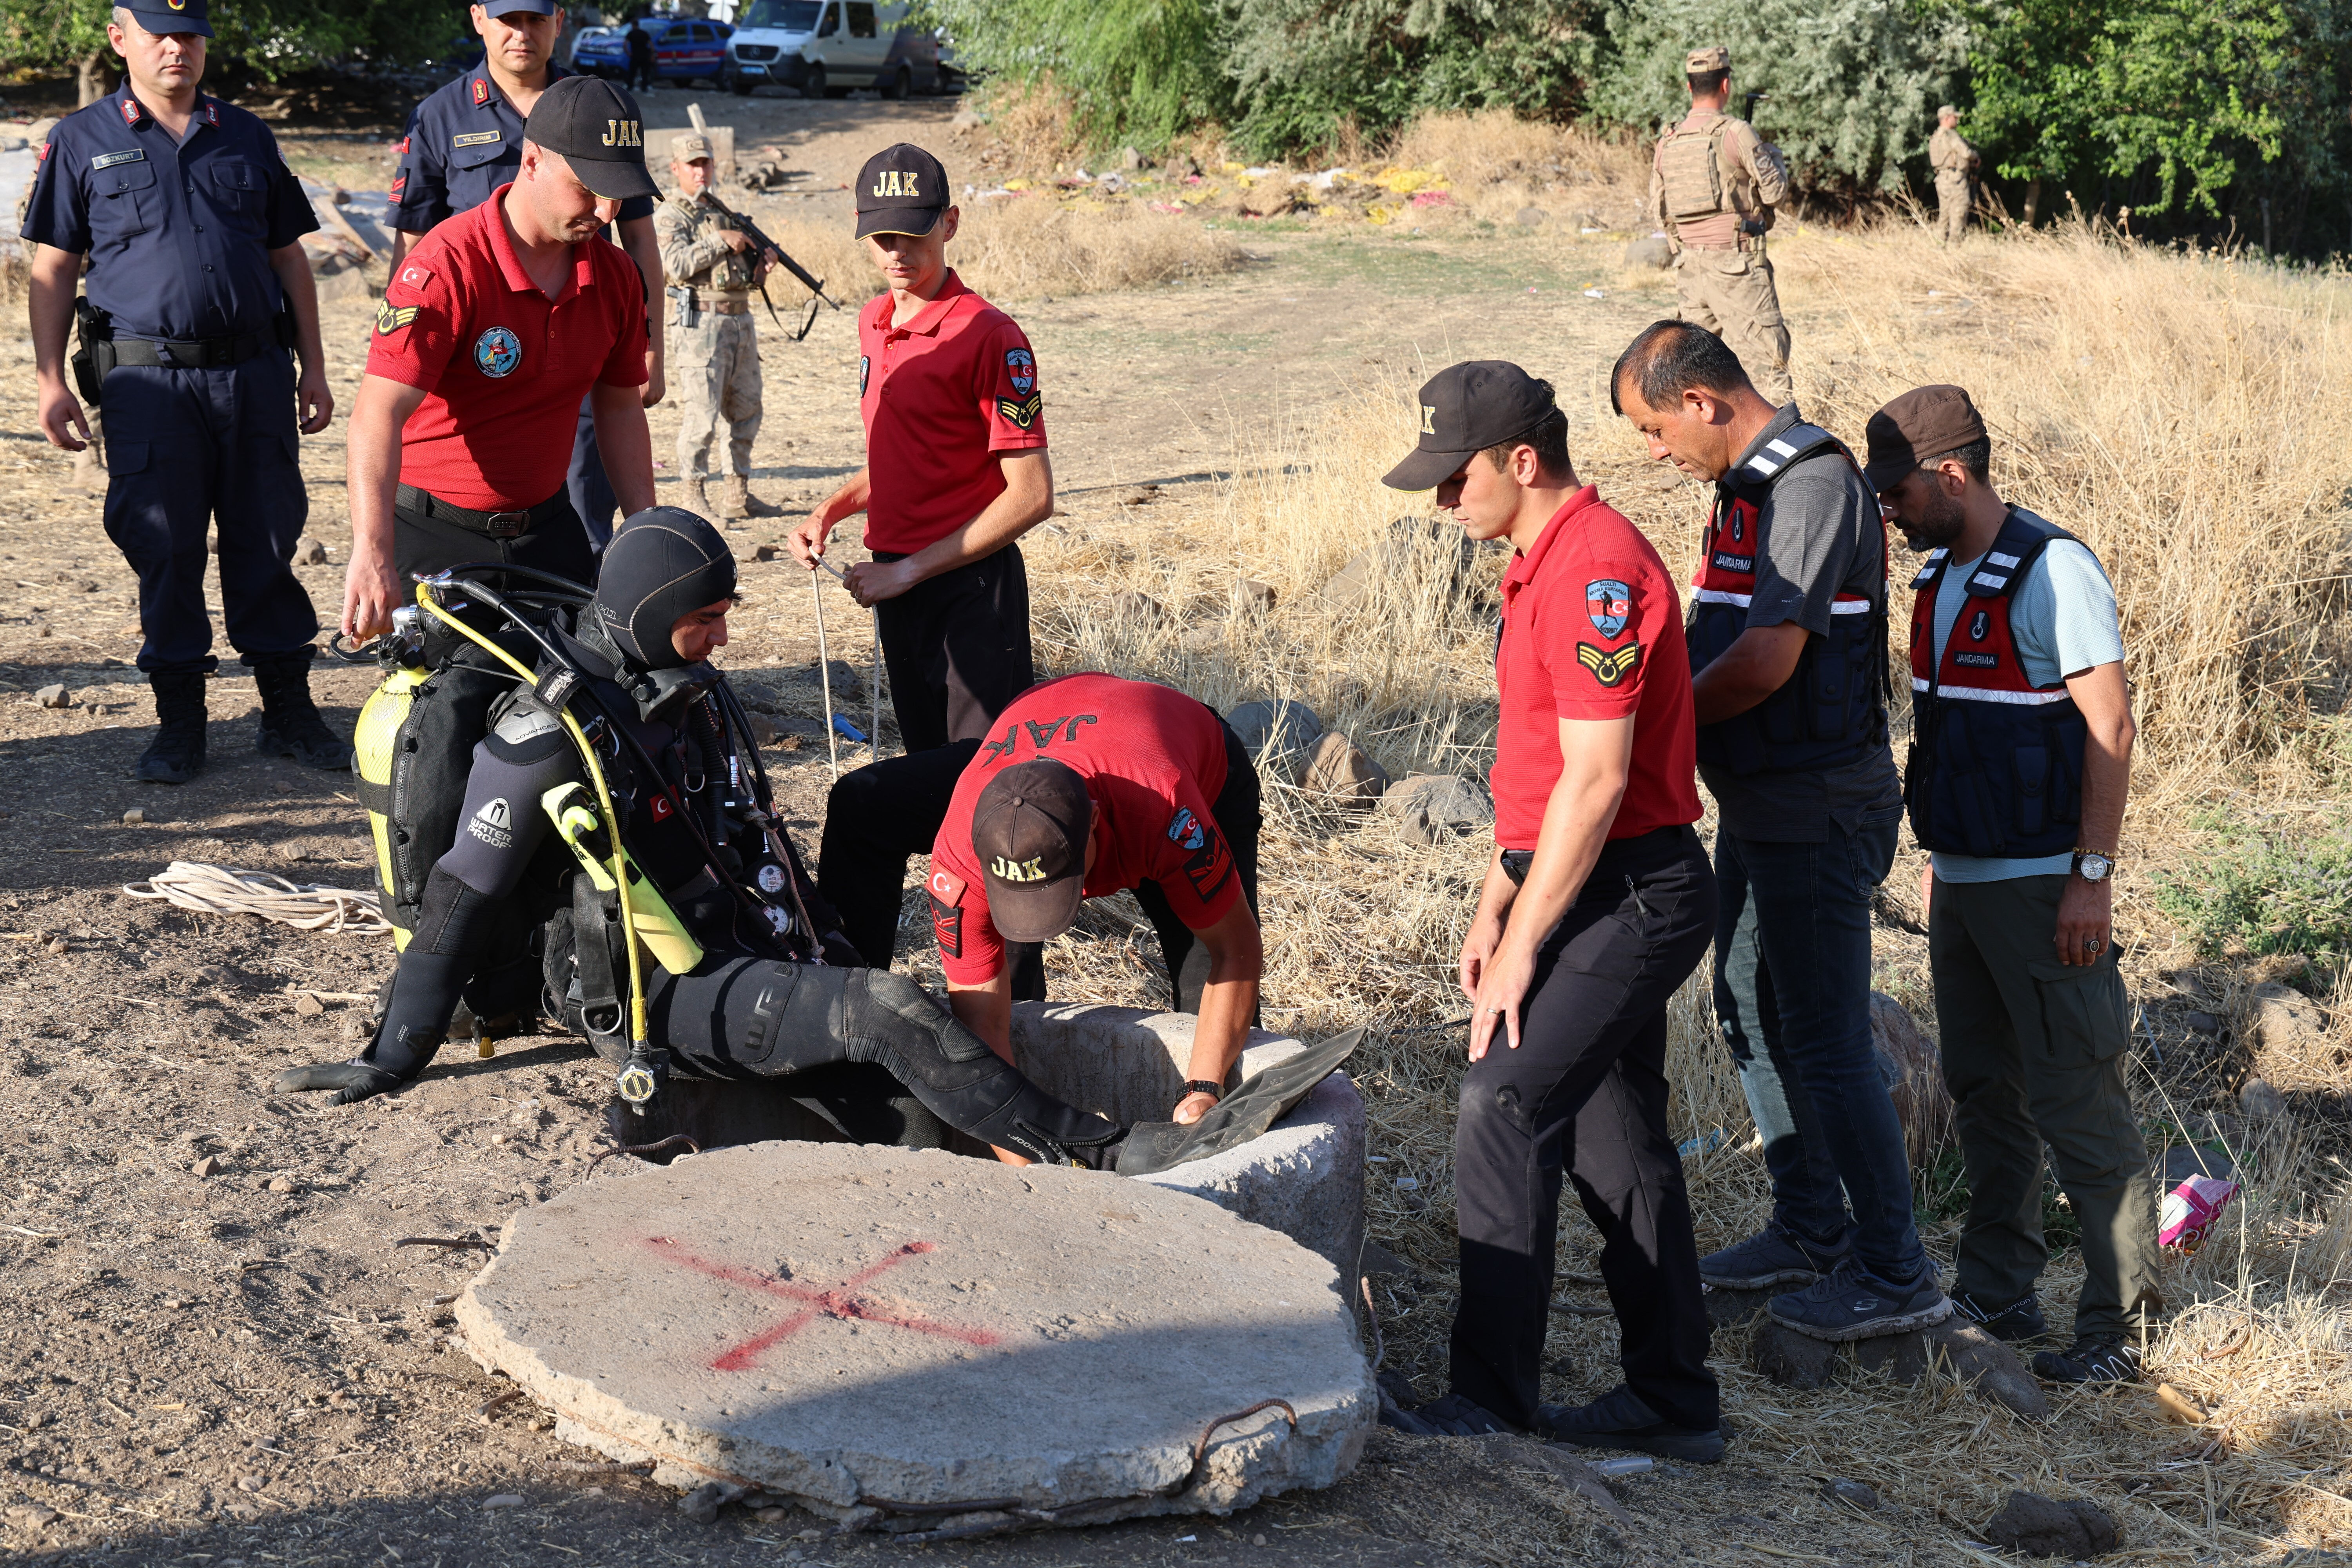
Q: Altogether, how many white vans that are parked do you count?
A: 1